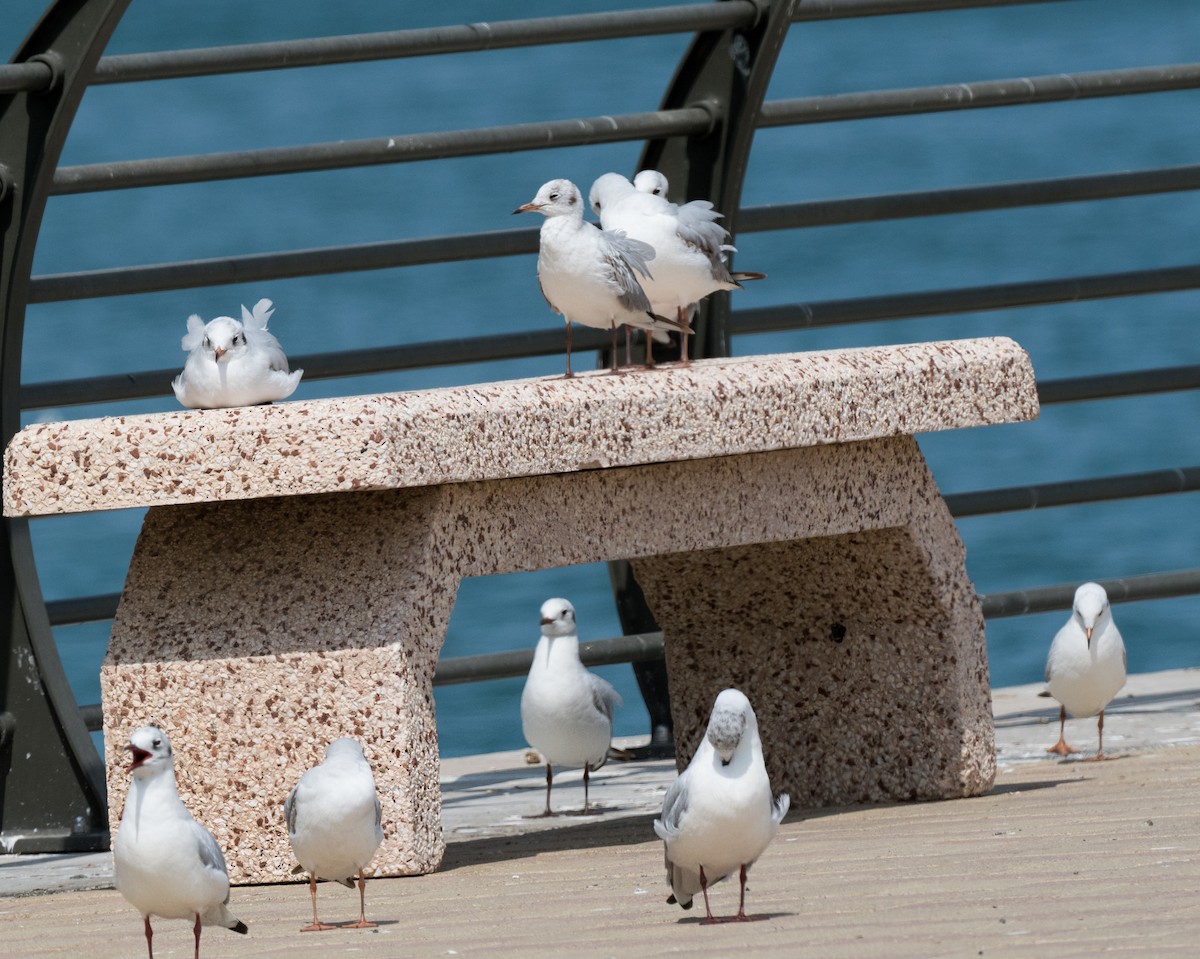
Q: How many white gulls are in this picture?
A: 9